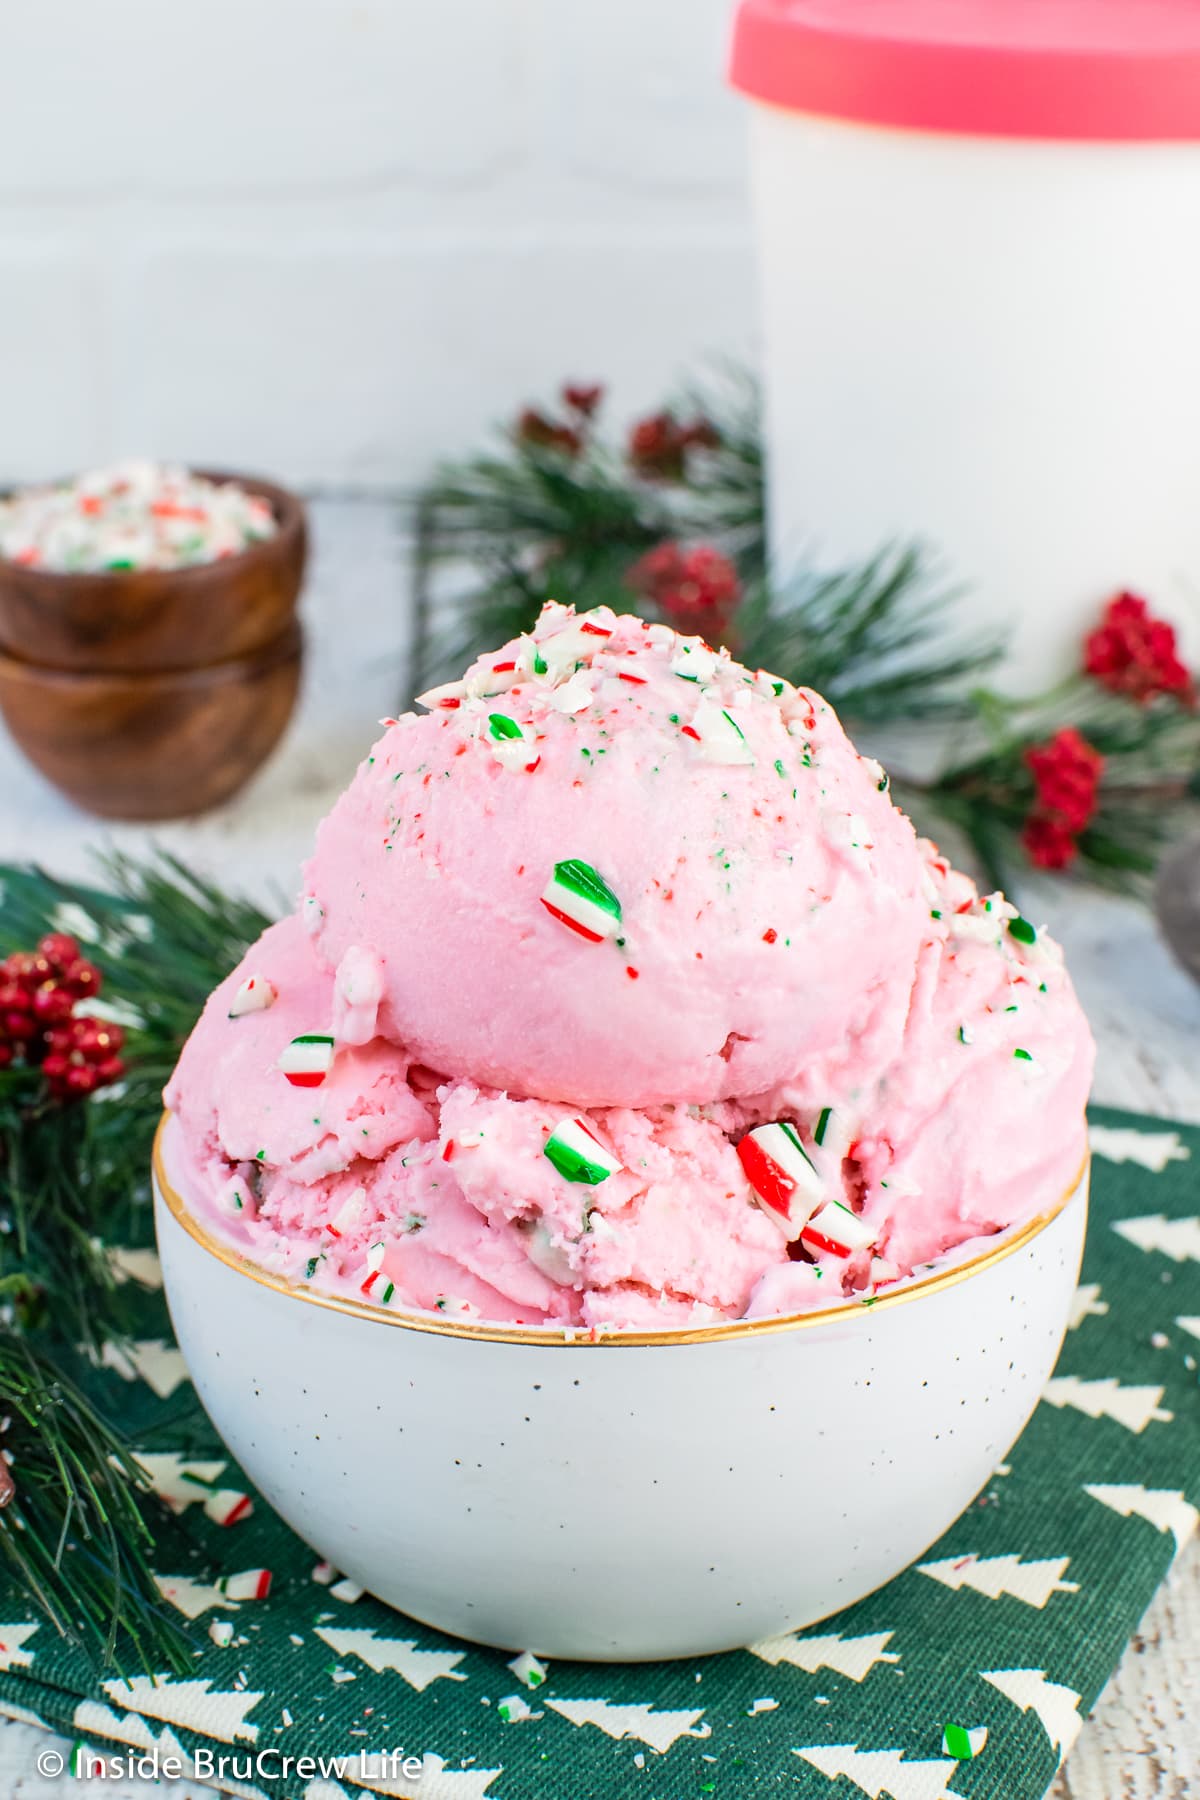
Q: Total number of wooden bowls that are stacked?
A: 2